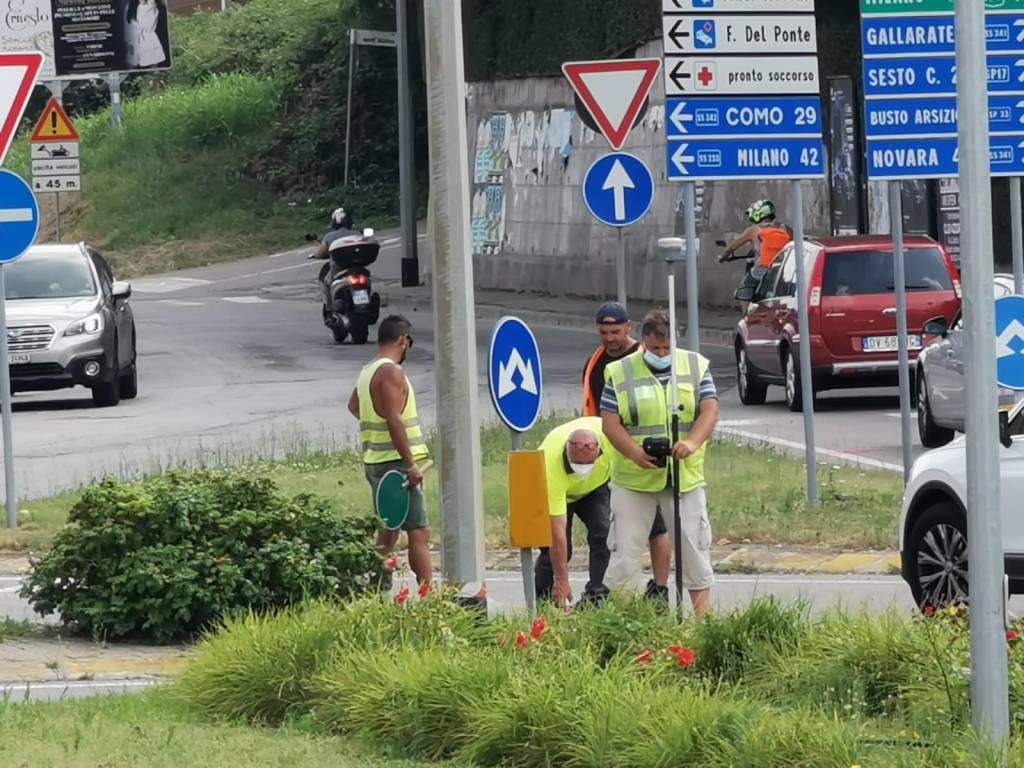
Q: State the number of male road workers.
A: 4